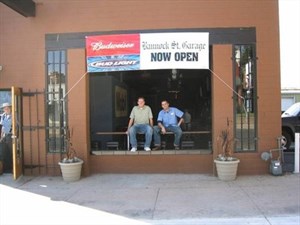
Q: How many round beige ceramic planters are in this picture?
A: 2